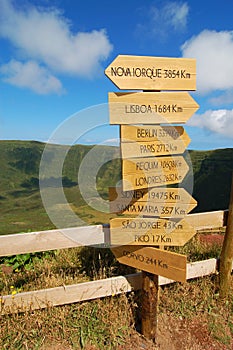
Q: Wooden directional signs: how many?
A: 7